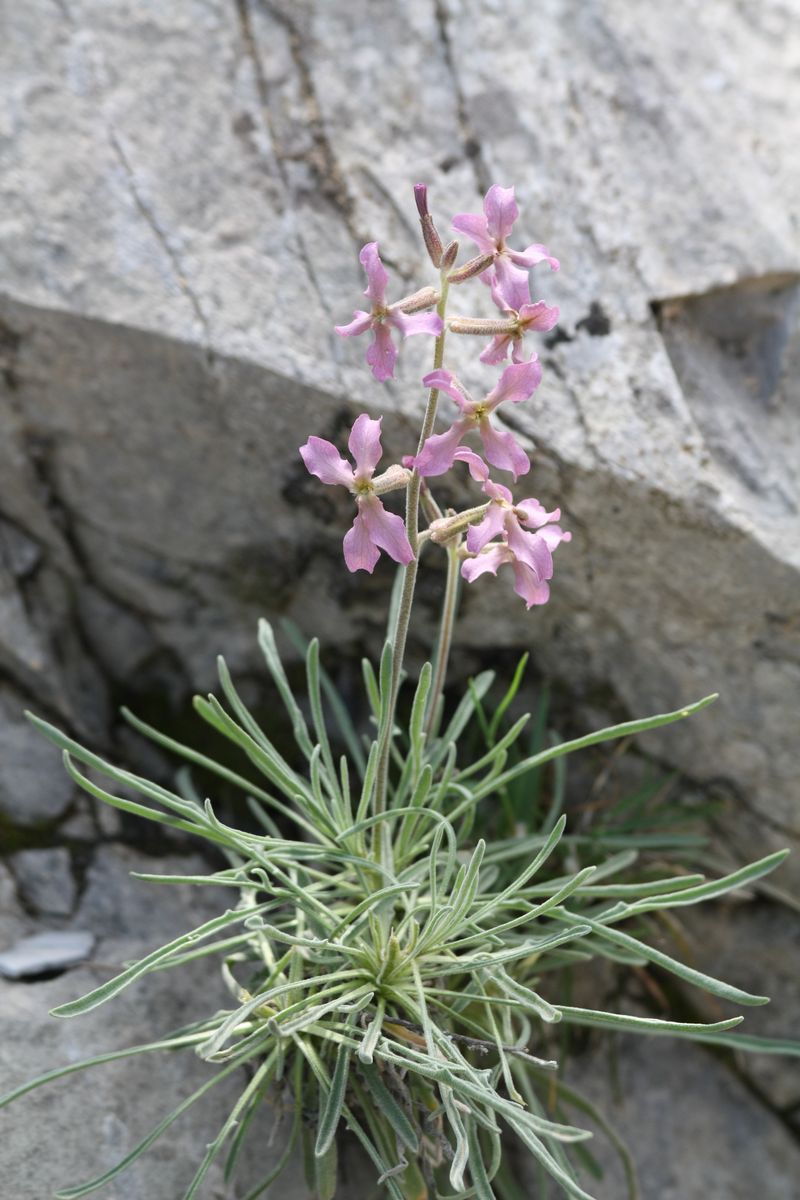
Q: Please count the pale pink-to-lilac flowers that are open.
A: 7